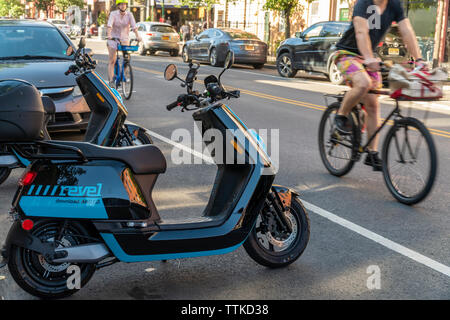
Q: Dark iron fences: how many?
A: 1